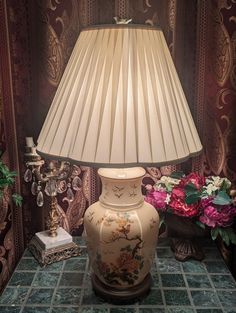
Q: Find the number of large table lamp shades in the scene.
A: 1